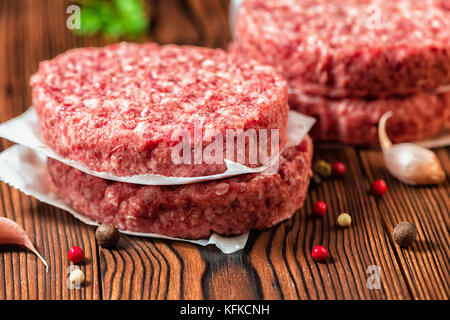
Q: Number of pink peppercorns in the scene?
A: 5